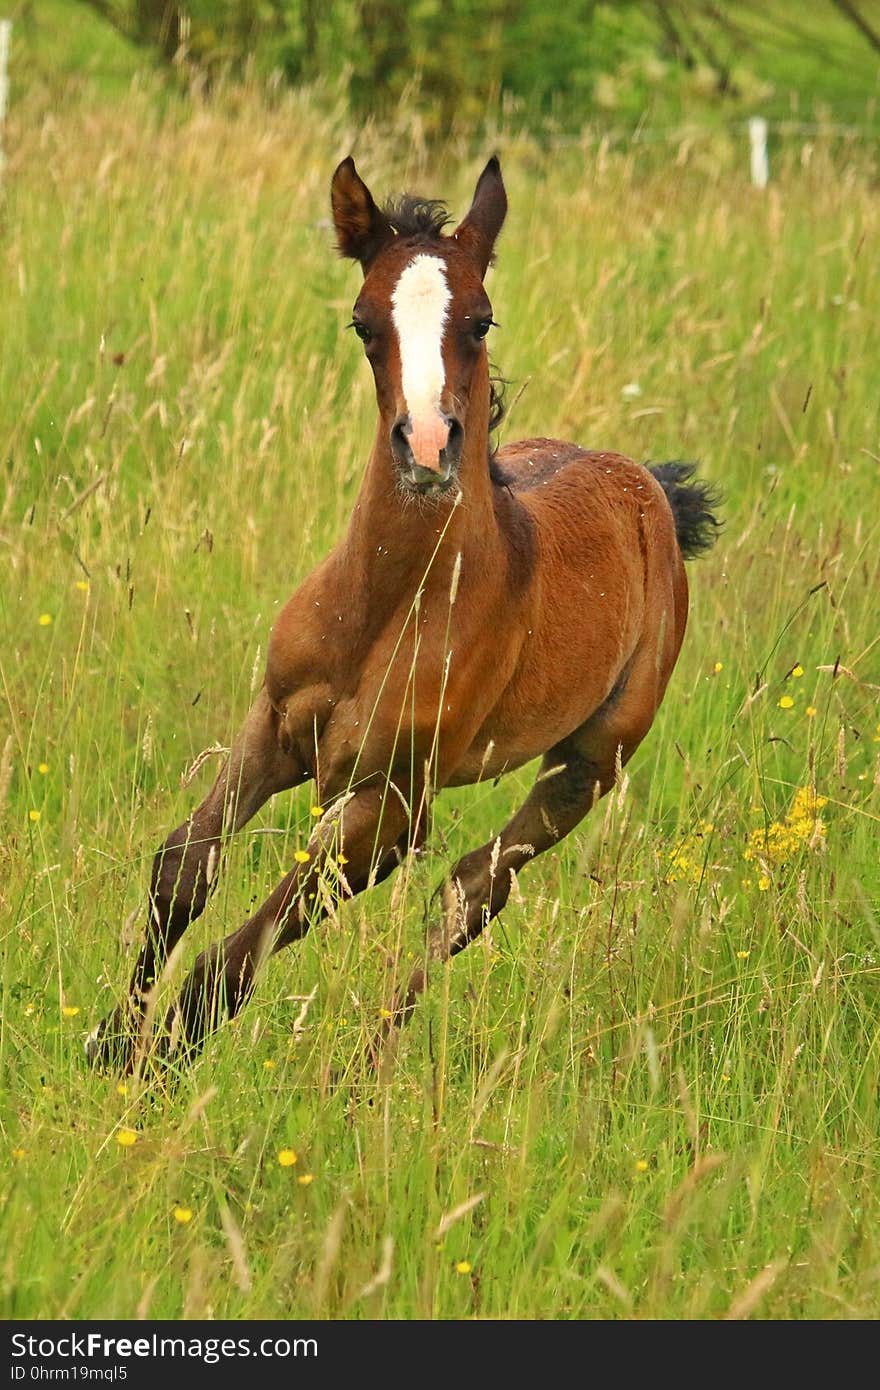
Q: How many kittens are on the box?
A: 0